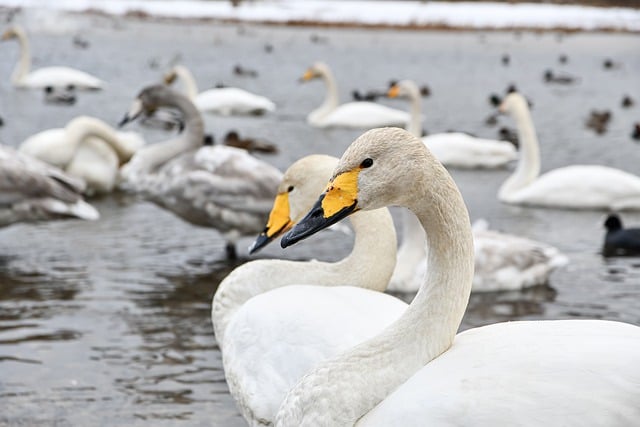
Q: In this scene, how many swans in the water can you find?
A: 11